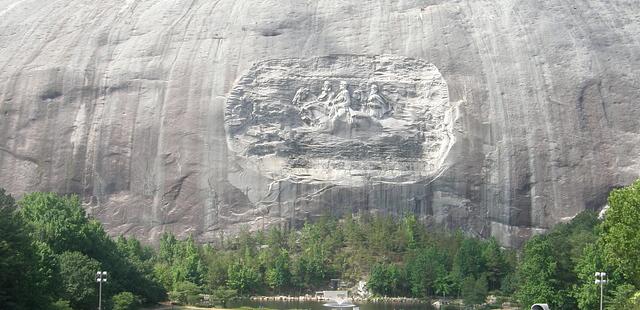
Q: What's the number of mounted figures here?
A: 3